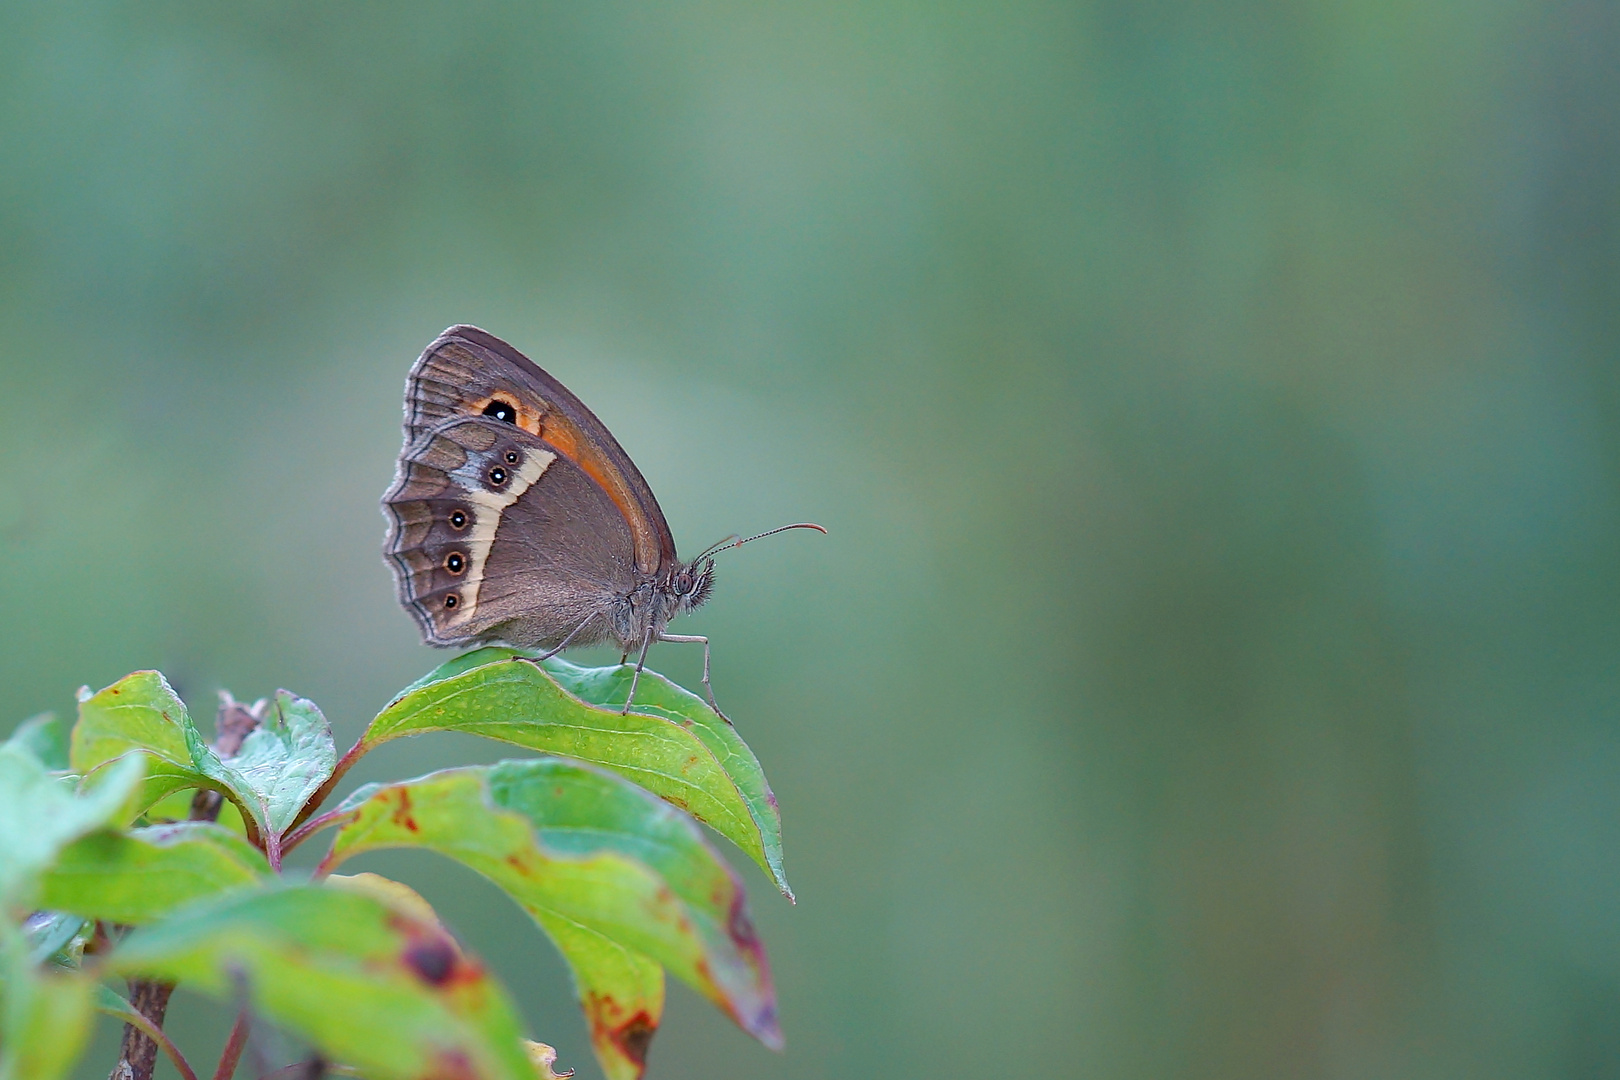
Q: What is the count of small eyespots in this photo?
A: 5